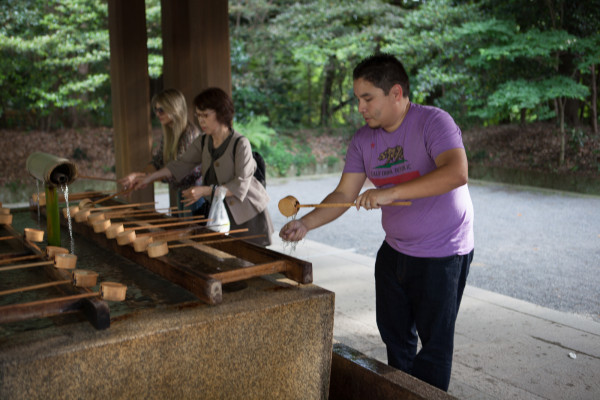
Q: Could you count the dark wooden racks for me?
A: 2